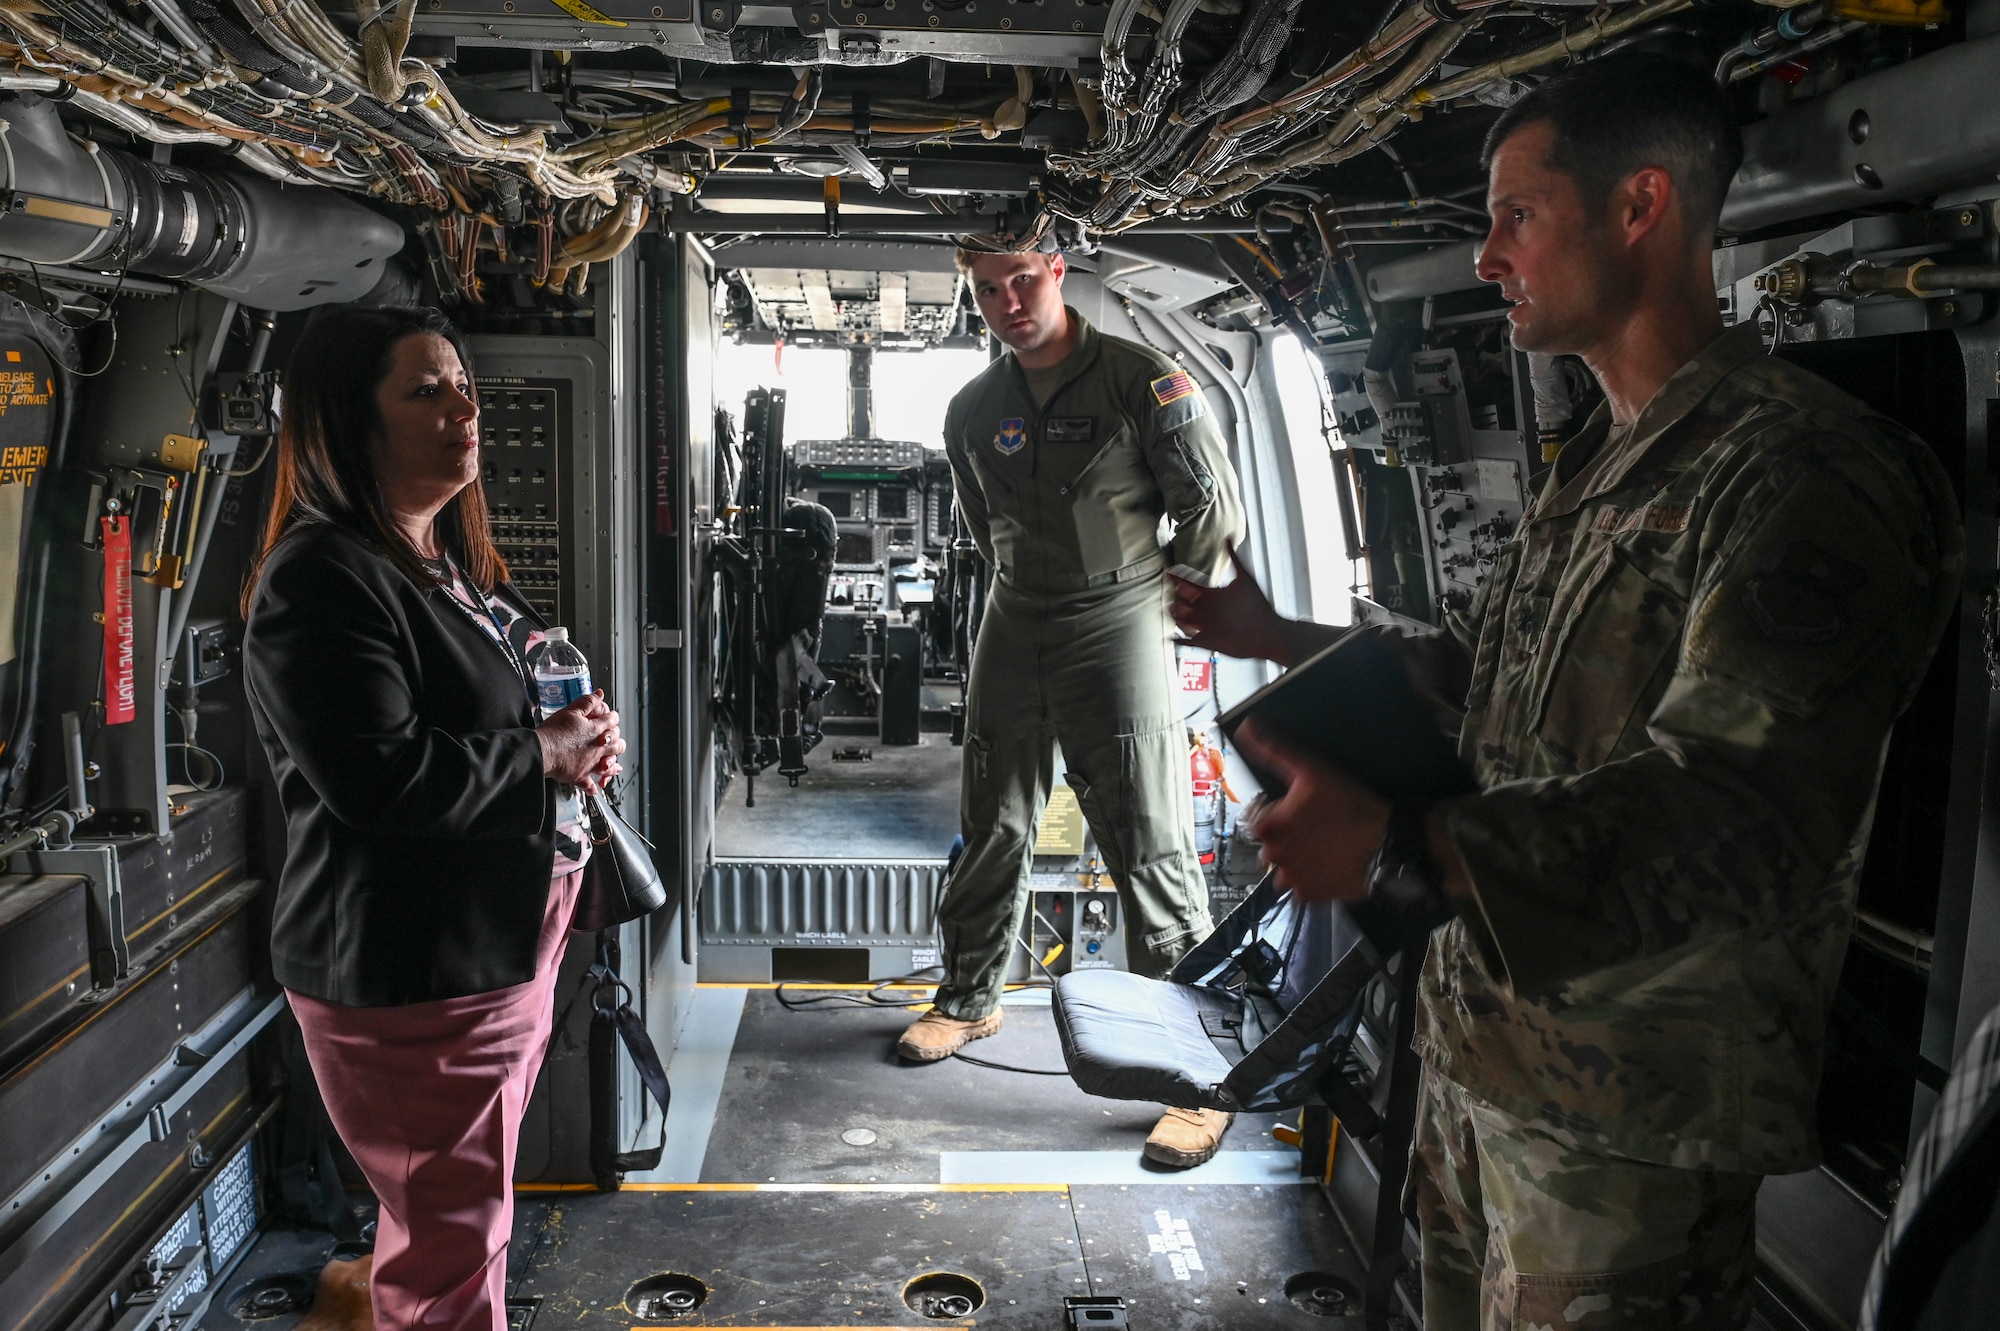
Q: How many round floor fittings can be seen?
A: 4